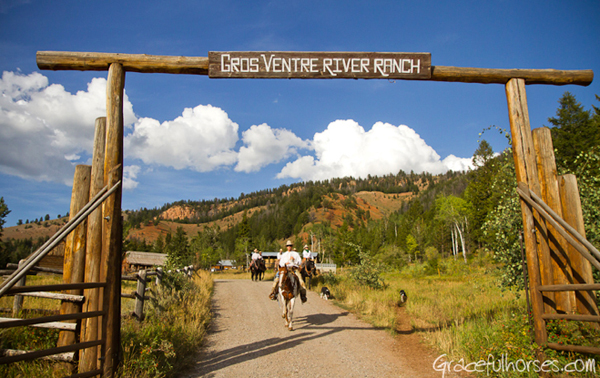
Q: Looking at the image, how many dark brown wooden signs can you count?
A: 1